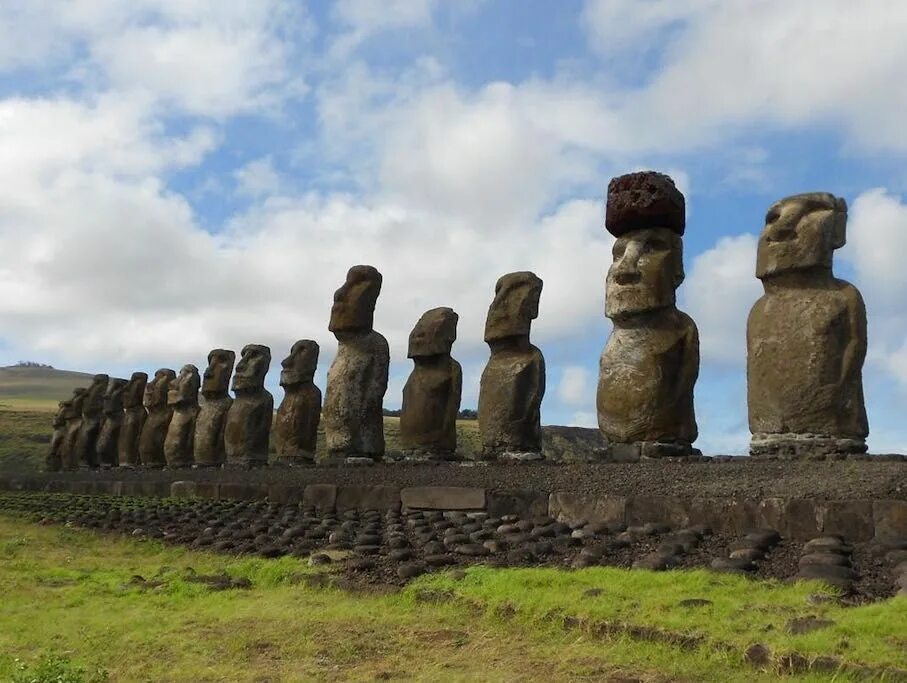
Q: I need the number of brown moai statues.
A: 15